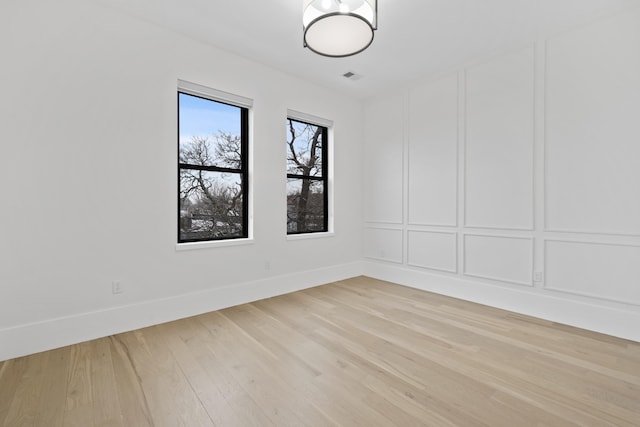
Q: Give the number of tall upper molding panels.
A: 4